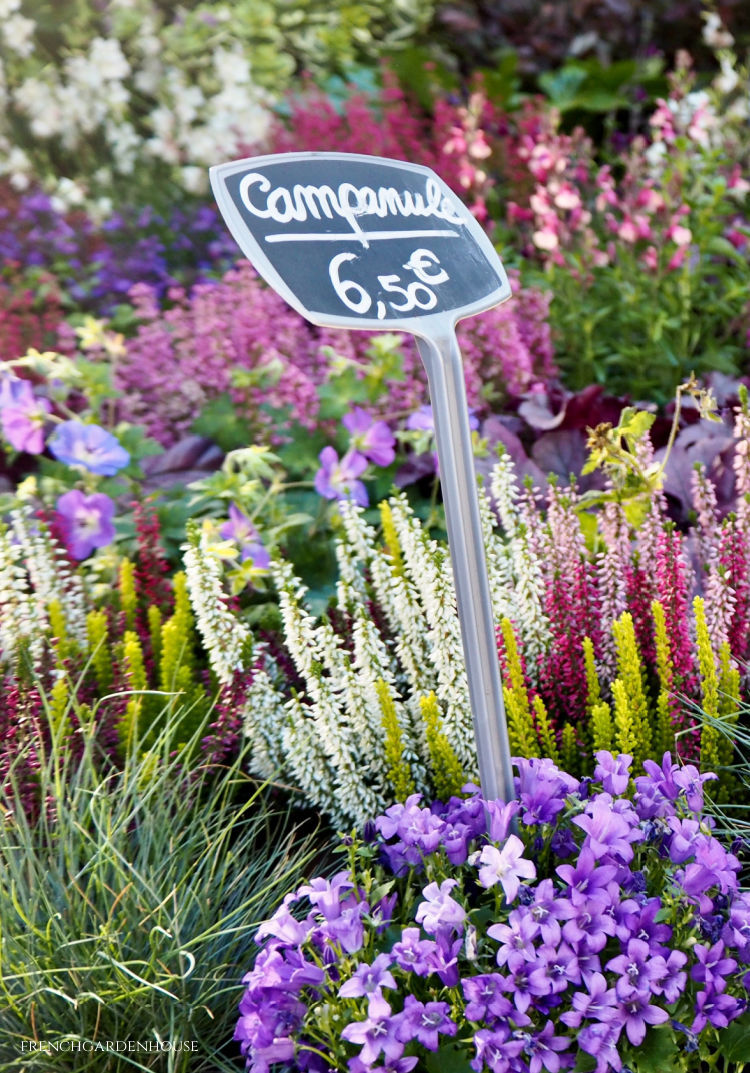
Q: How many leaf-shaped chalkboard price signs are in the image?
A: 1